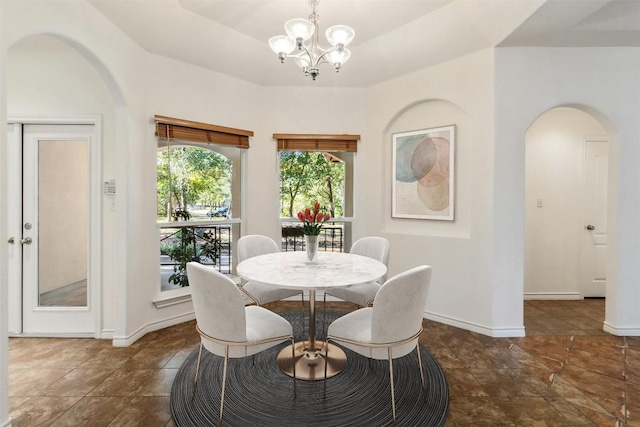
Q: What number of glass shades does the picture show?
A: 5